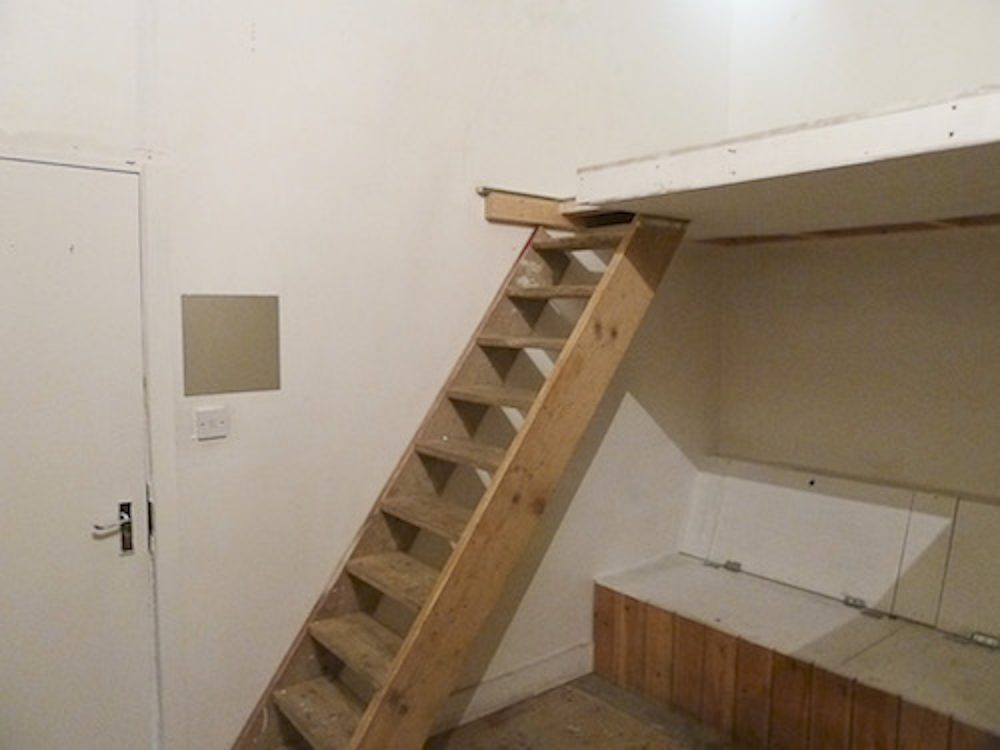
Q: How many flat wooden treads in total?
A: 9